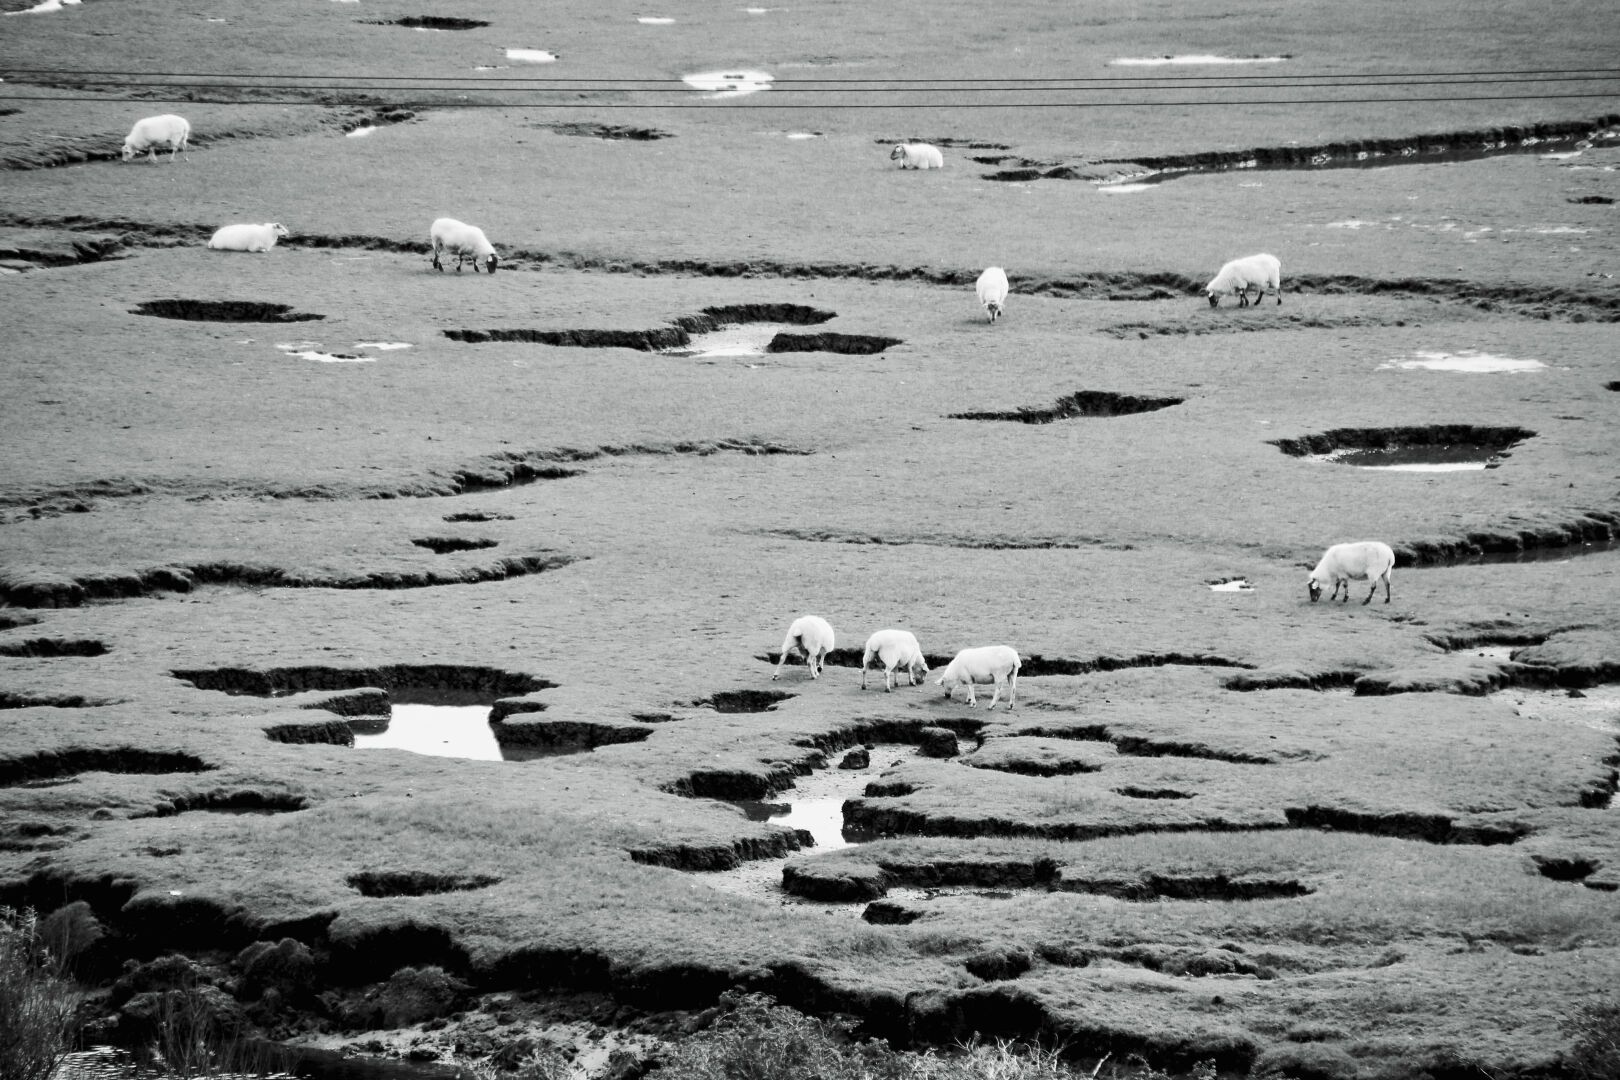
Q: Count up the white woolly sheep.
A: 10